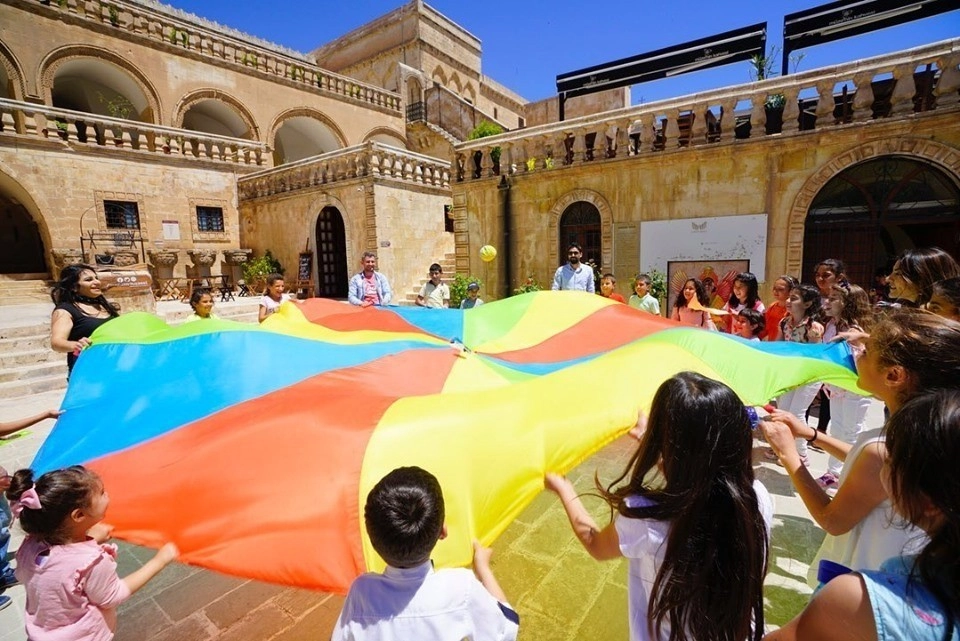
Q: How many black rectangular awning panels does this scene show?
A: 2